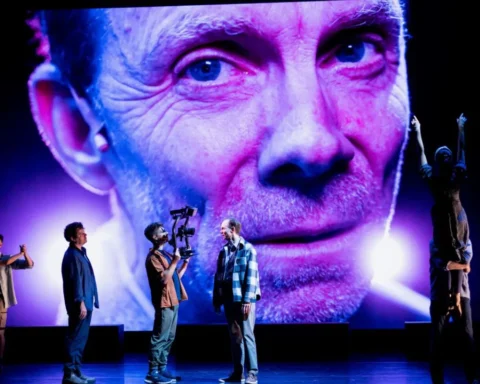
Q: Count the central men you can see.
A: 3